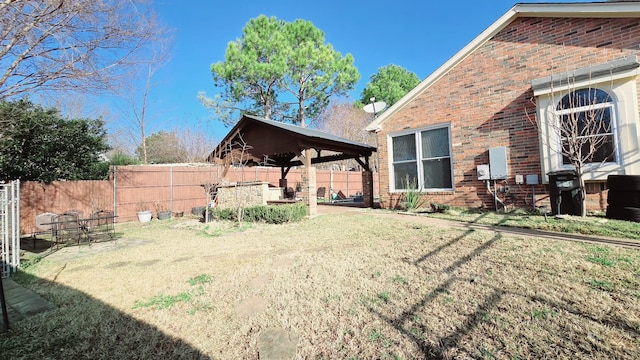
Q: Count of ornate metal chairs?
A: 4